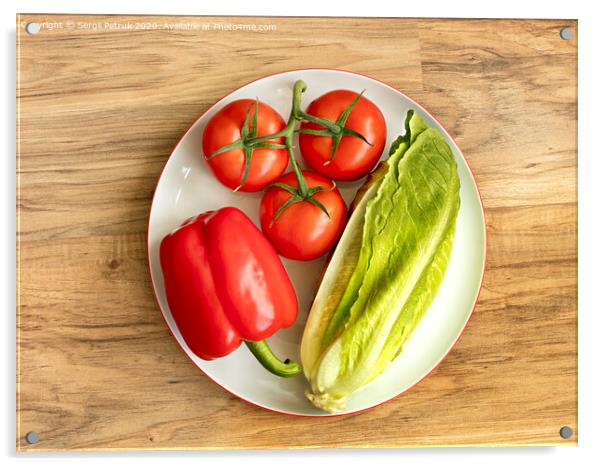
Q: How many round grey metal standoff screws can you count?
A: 4